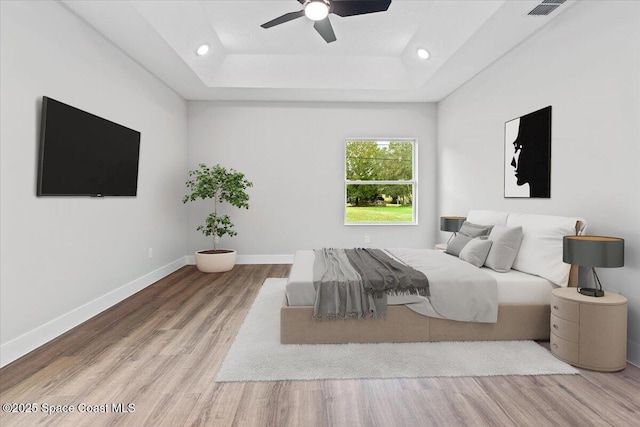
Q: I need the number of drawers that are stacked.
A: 3